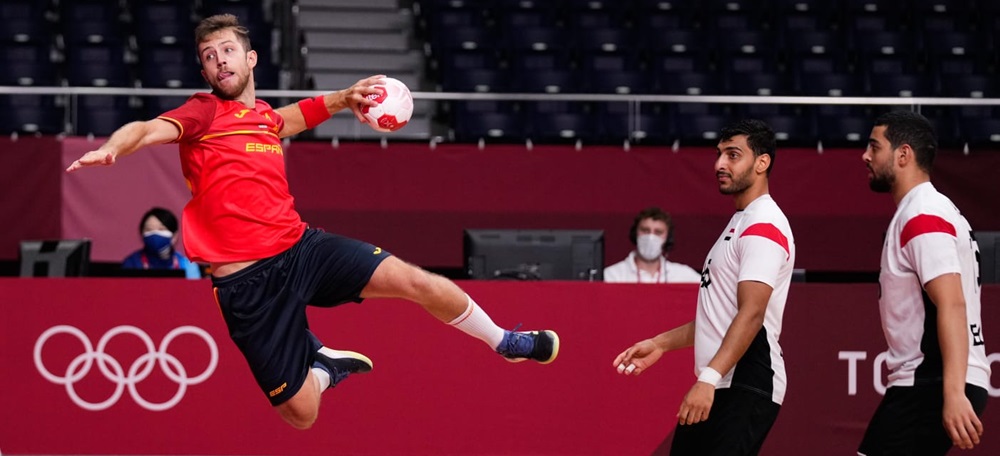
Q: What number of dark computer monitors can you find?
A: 3